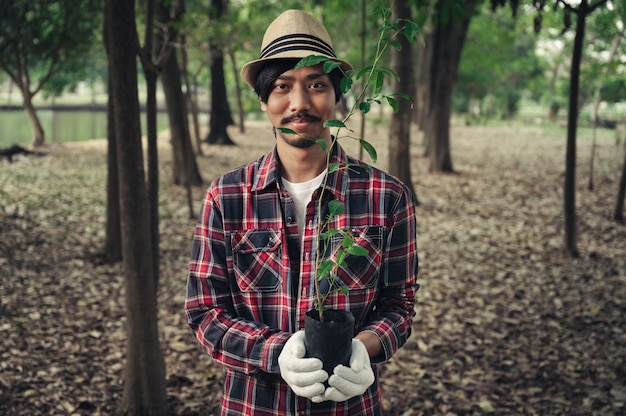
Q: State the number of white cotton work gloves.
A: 2